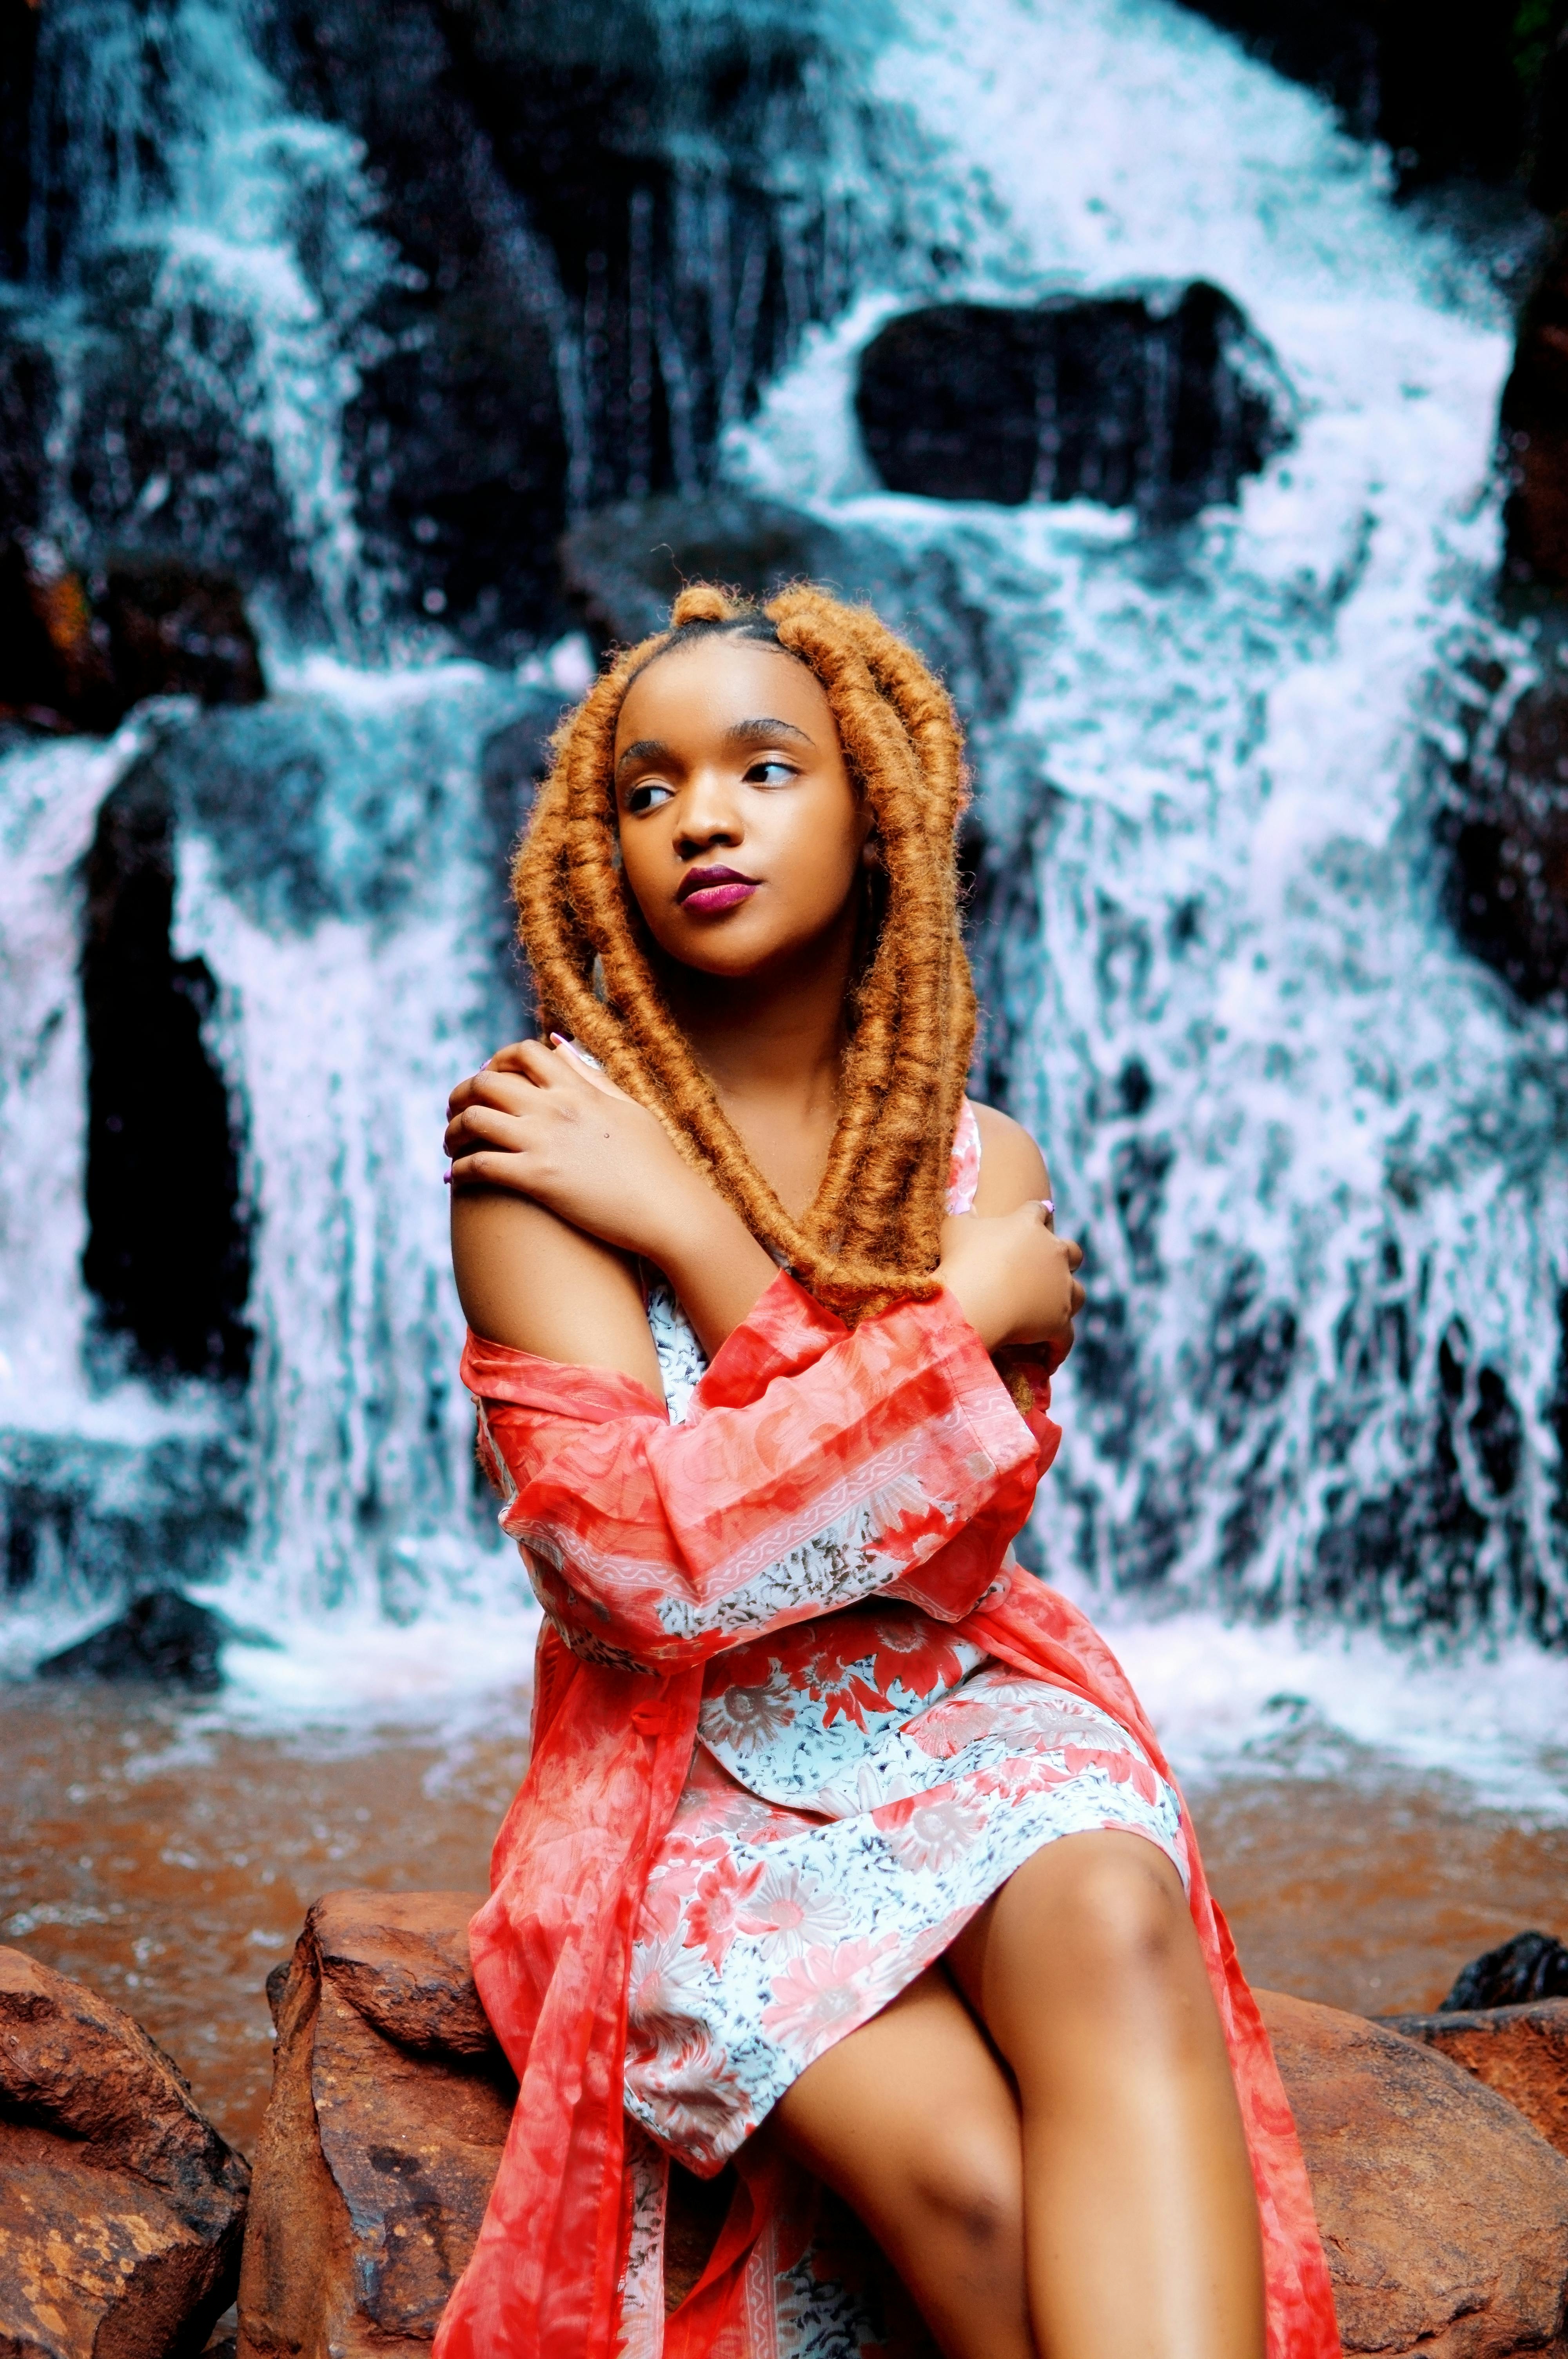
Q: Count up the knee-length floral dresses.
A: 1